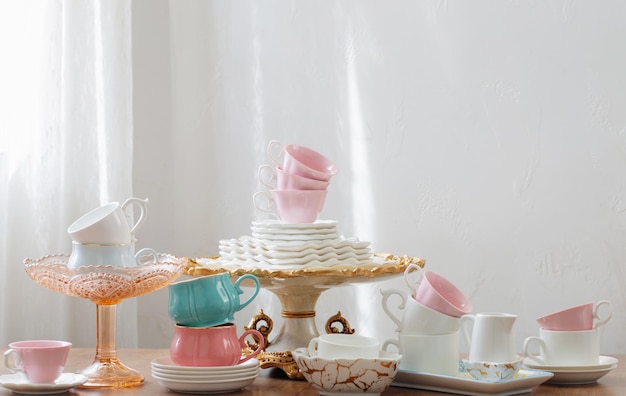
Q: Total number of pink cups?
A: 7